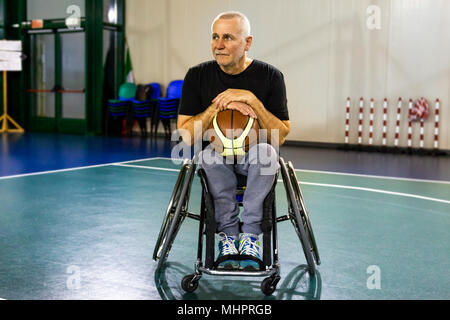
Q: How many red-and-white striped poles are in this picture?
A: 8